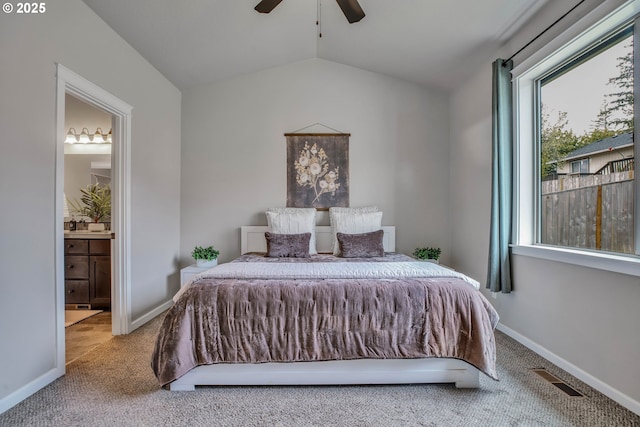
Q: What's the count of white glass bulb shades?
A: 4